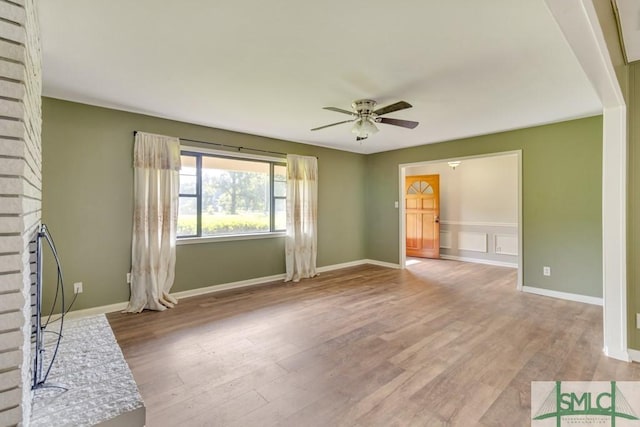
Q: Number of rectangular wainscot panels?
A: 3